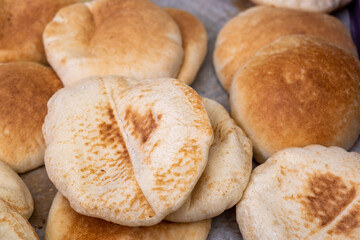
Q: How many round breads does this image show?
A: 13